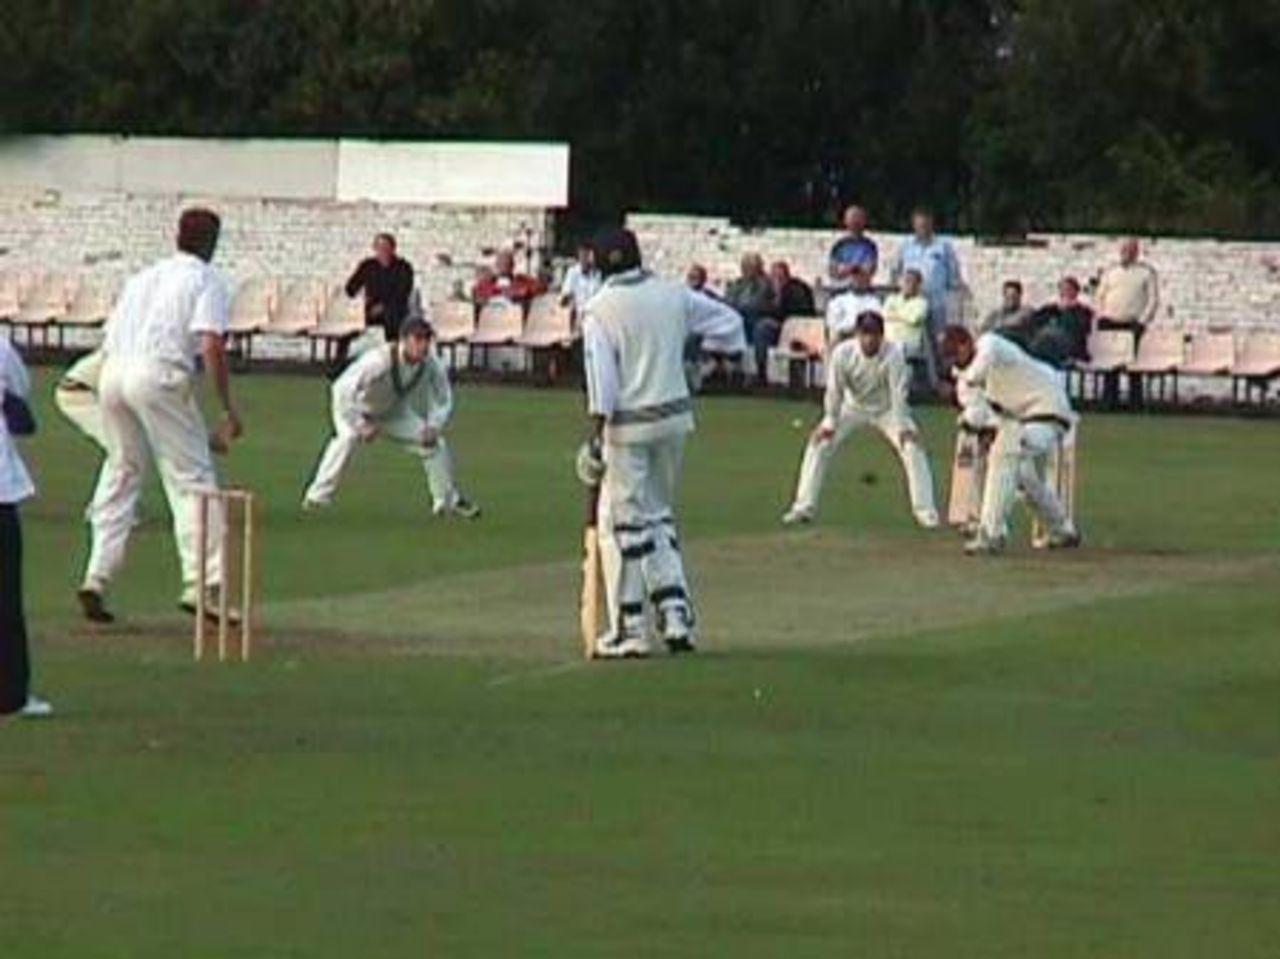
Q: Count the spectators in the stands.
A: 13